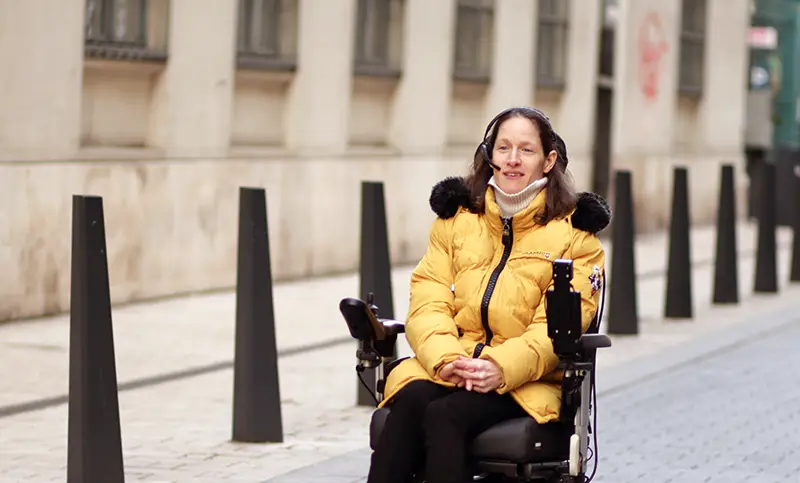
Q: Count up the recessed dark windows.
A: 6